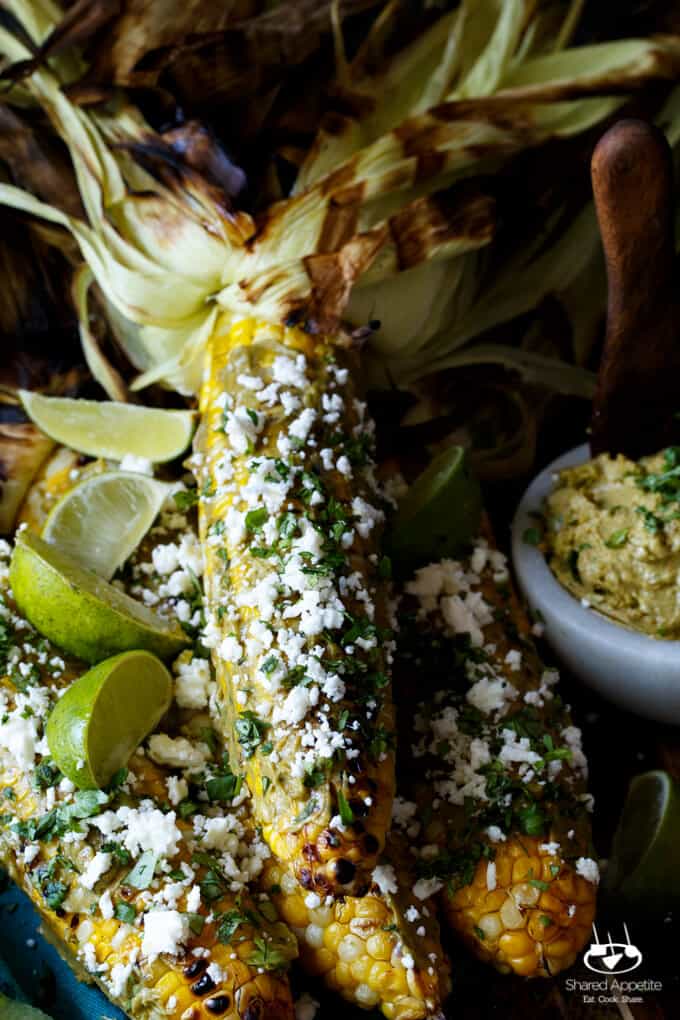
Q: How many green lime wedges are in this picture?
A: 6